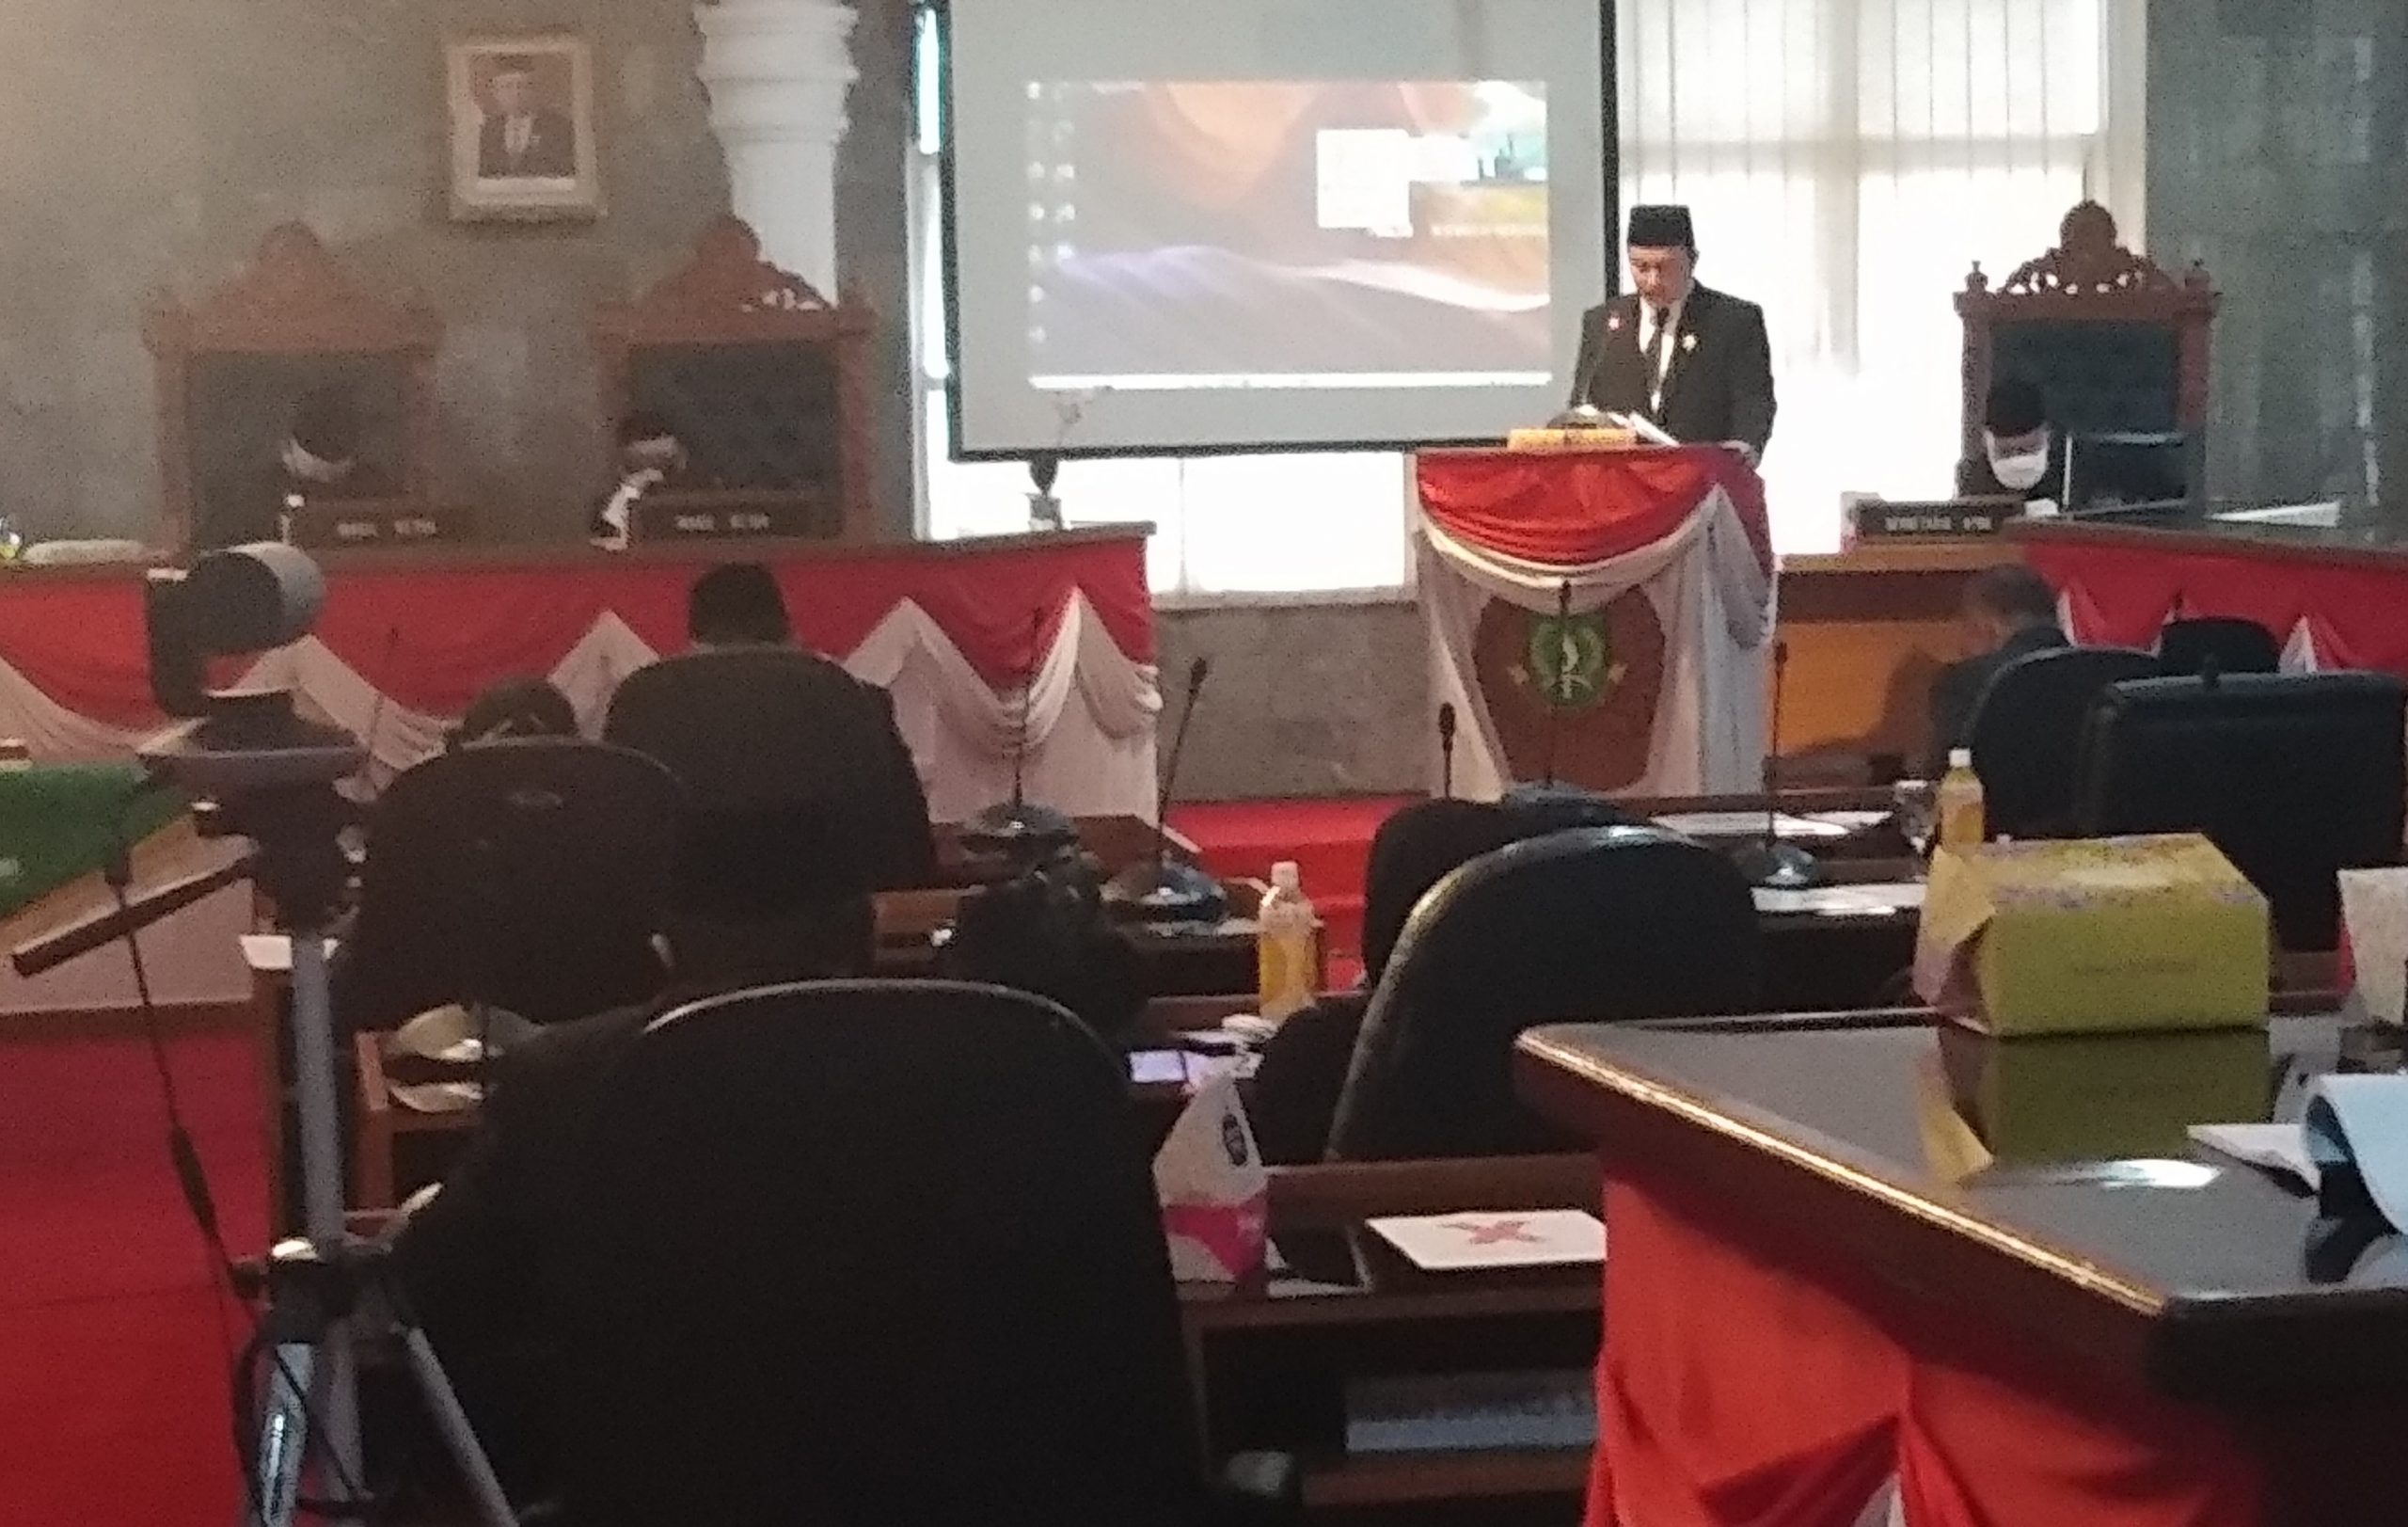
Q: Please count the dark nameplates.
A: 3